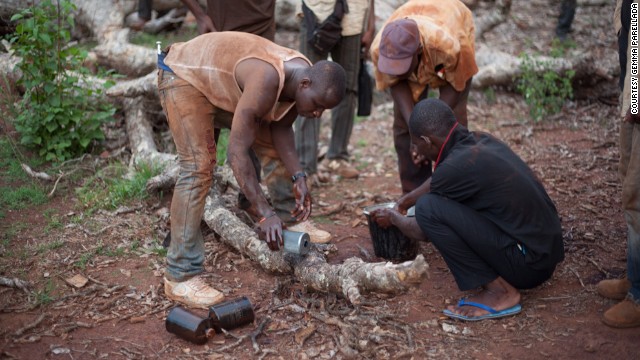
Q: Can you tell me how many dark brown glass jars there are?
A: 2